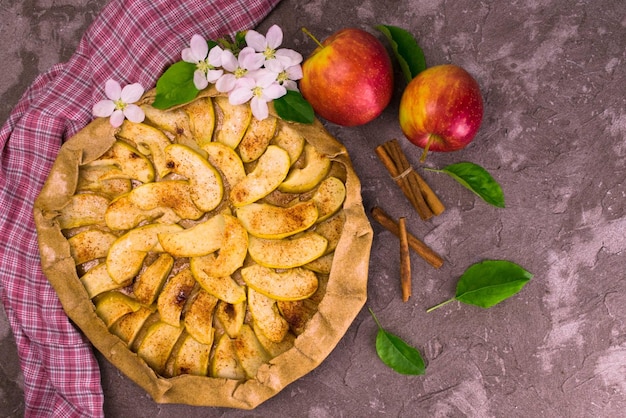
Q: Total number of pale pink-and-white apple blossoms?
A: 6